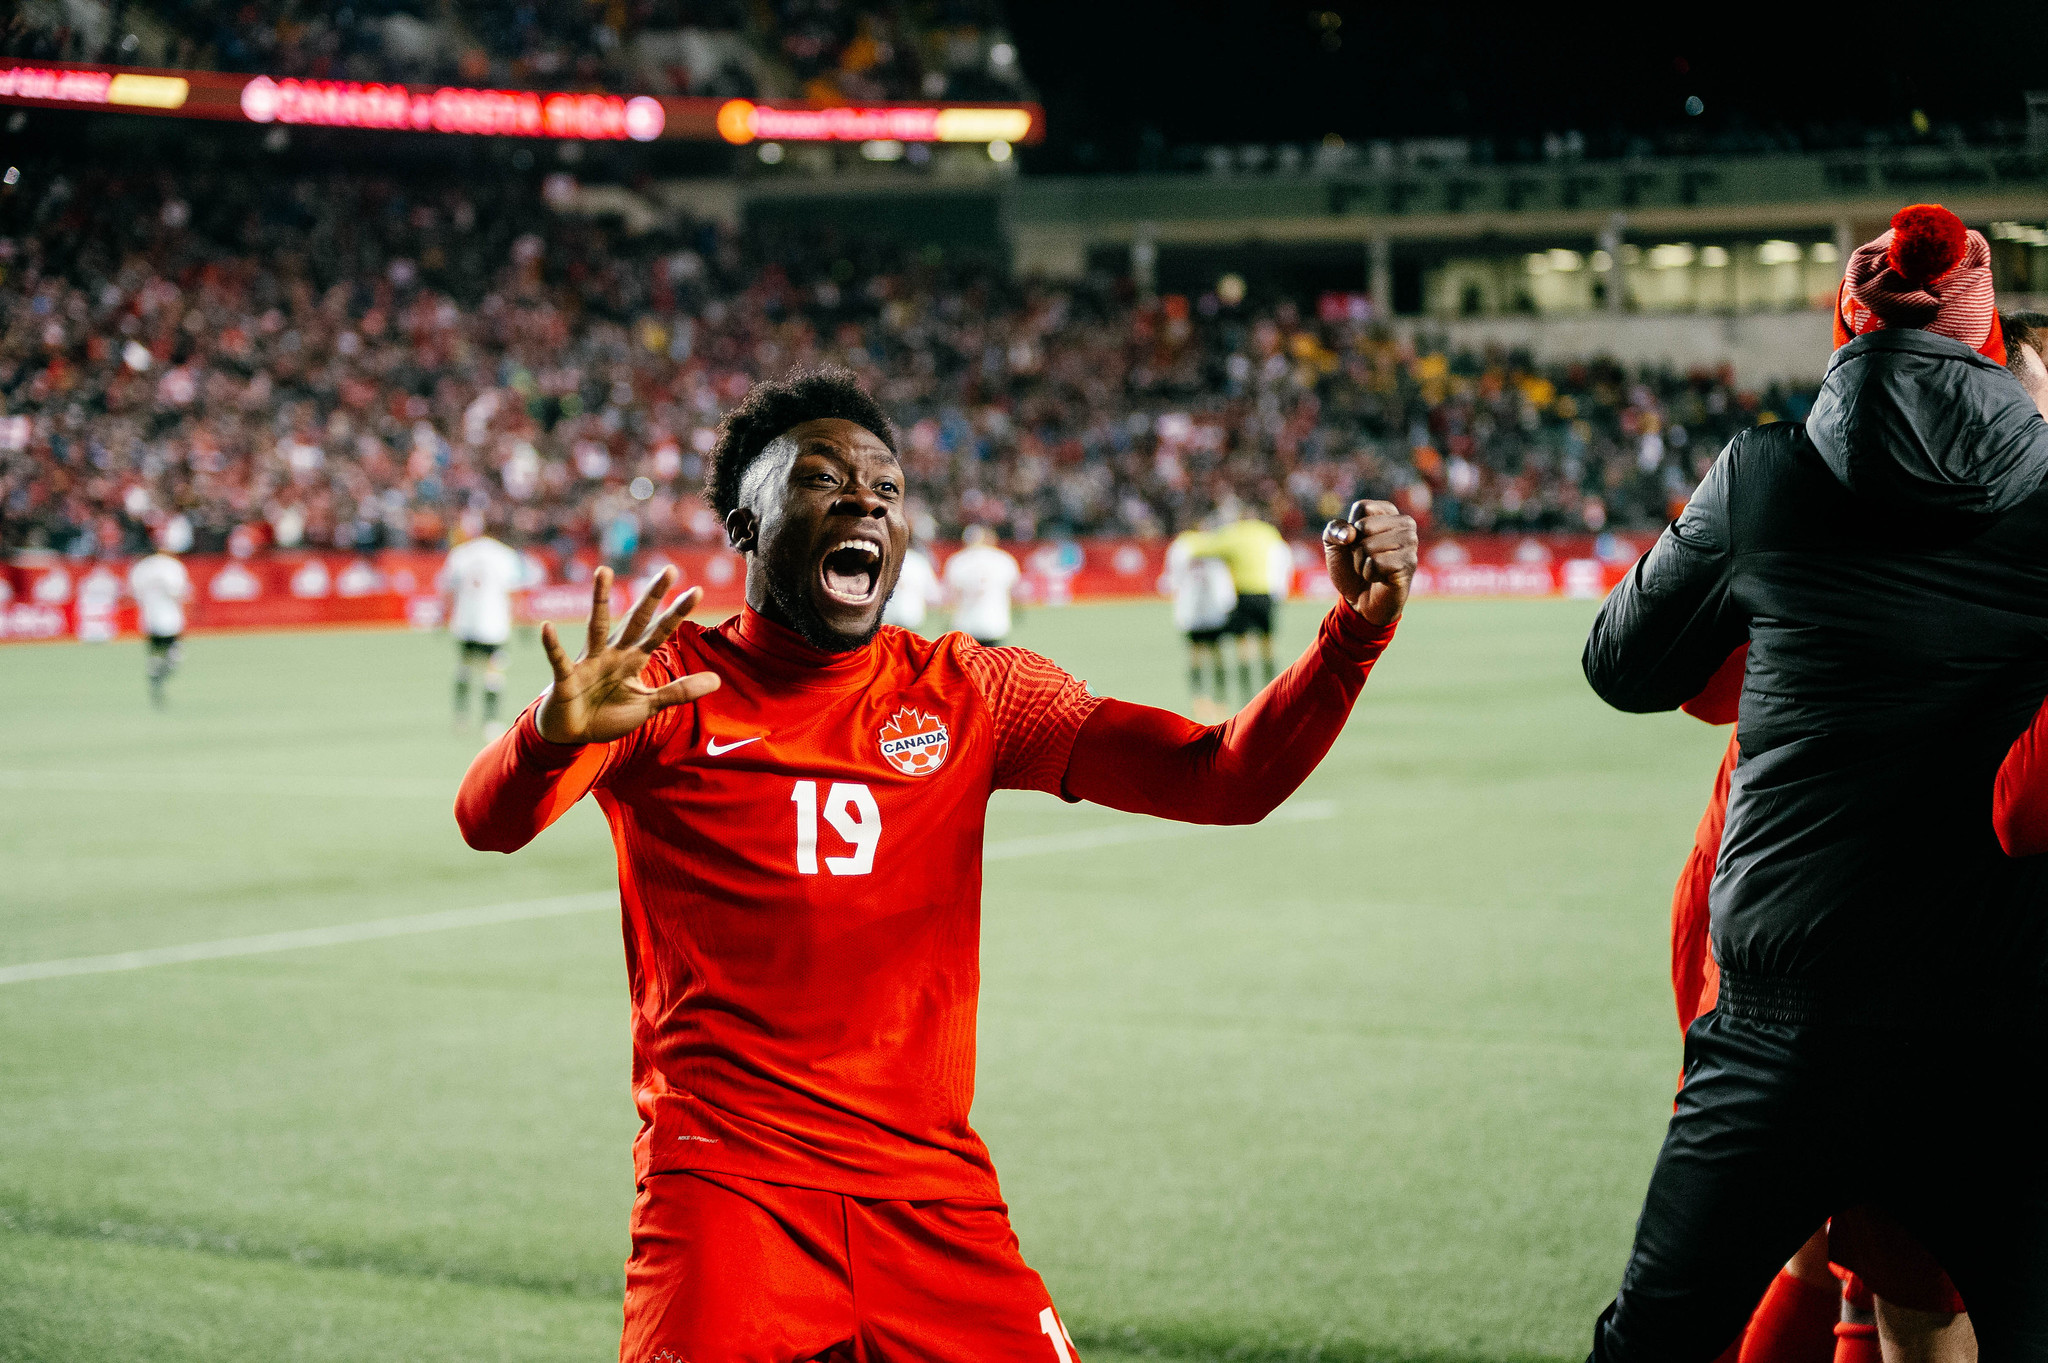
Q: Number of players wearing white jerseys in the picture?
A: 5